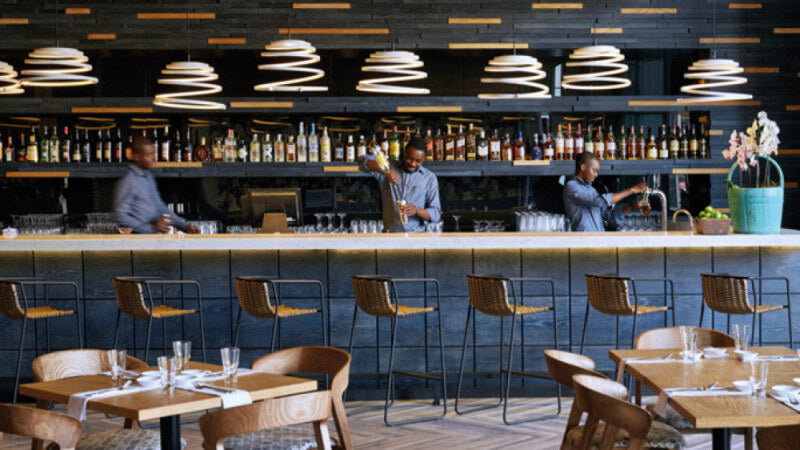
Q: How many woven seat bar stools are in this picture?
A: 7